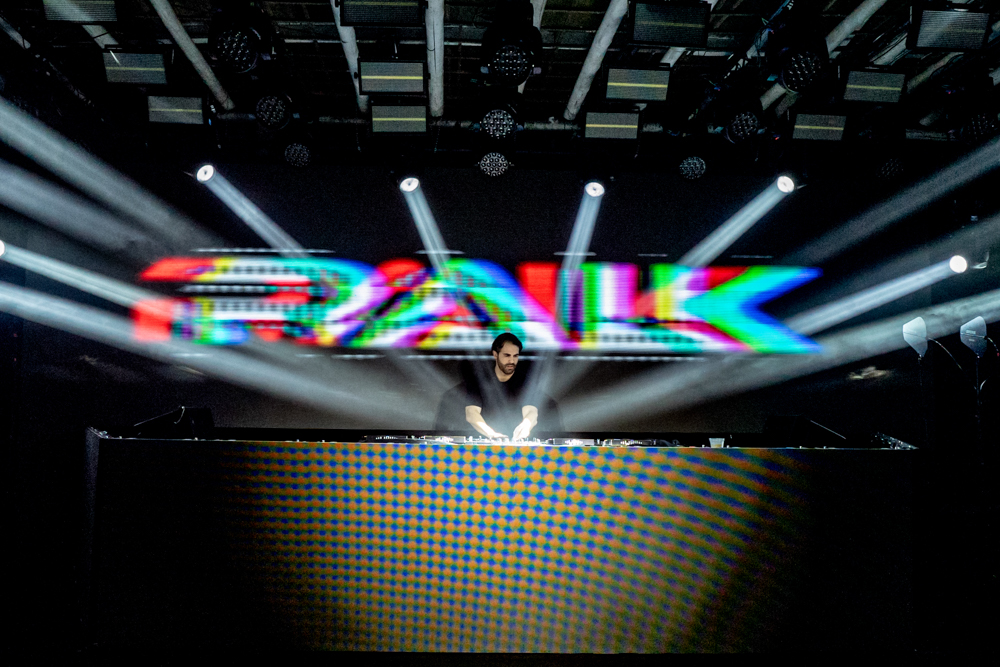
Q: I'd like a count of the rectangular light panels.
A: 12